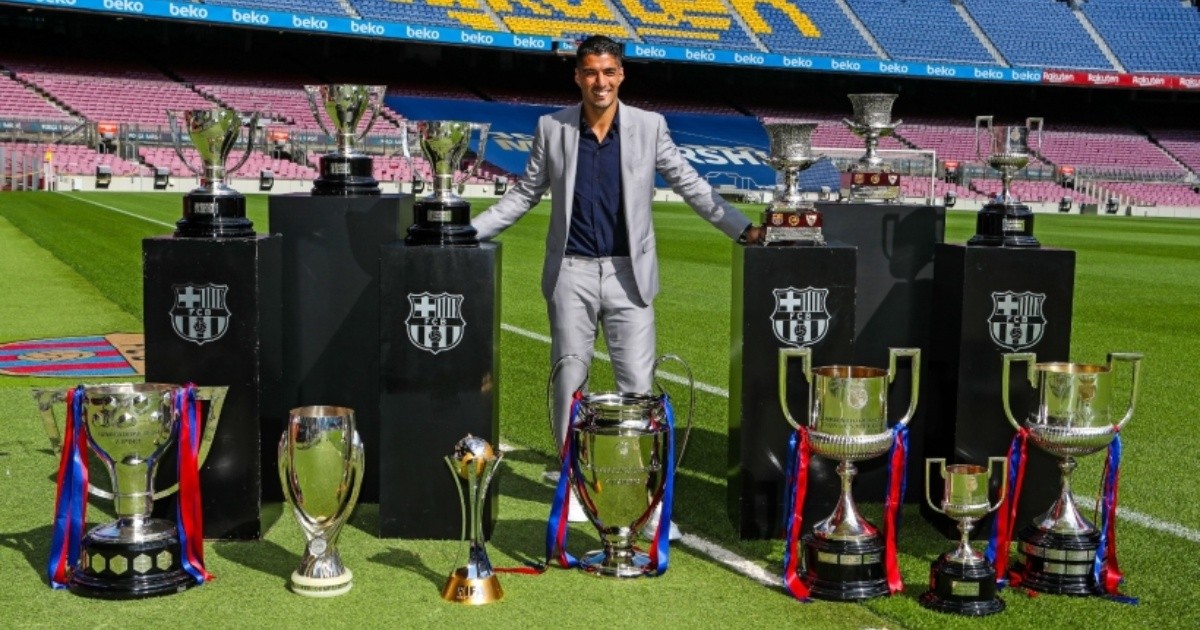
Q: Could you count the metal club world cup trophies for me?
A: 1